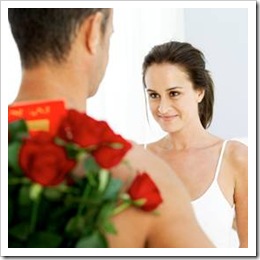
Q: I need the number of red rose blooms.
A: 4